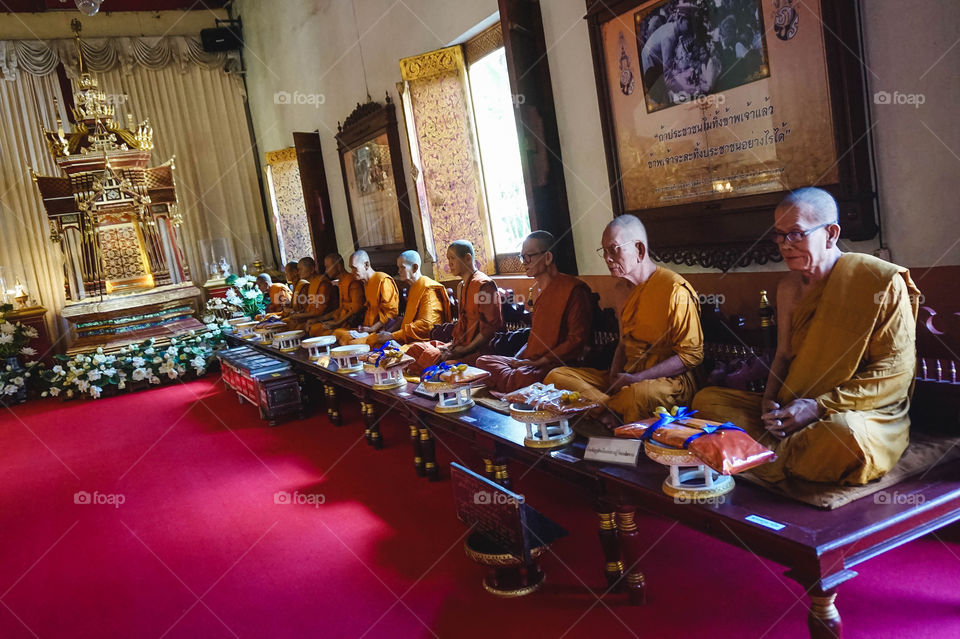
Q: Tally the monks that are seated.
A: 10